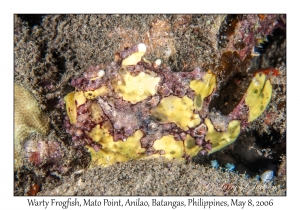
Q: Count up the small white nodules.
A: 3